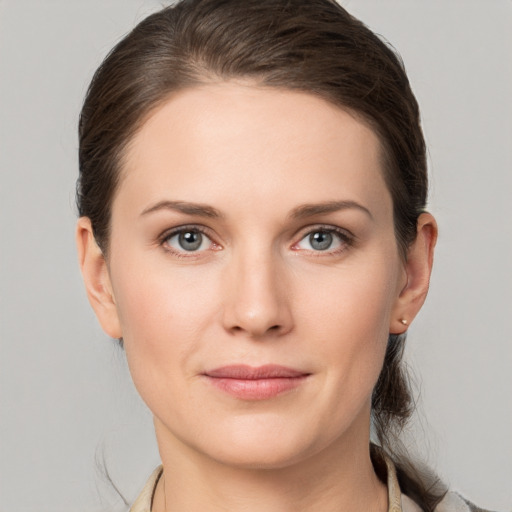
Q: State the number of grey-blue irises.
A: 2